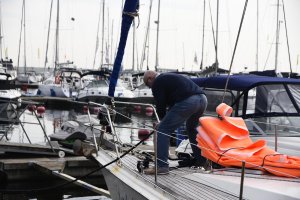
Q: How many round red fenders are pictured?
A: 7